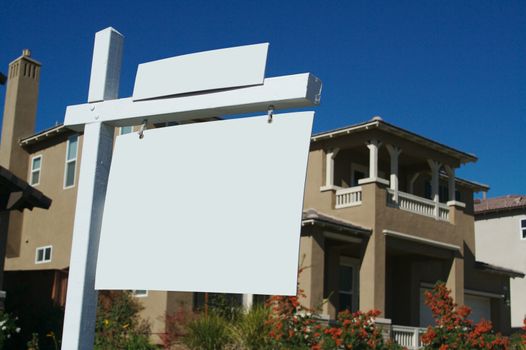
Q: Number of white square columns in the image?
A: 5